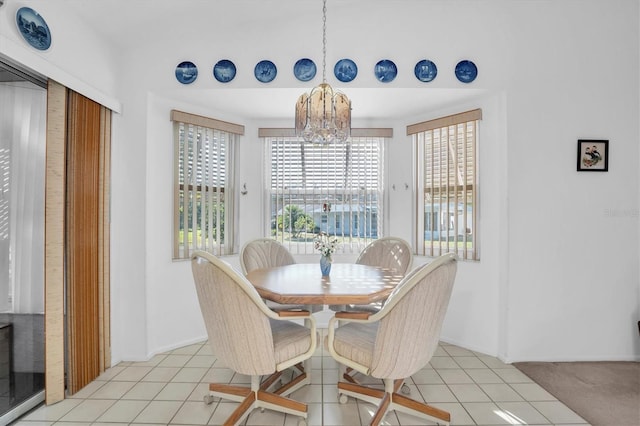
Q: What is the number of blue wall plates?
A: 9